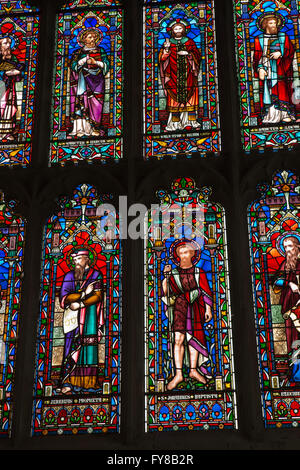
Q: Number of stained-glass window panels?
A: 8